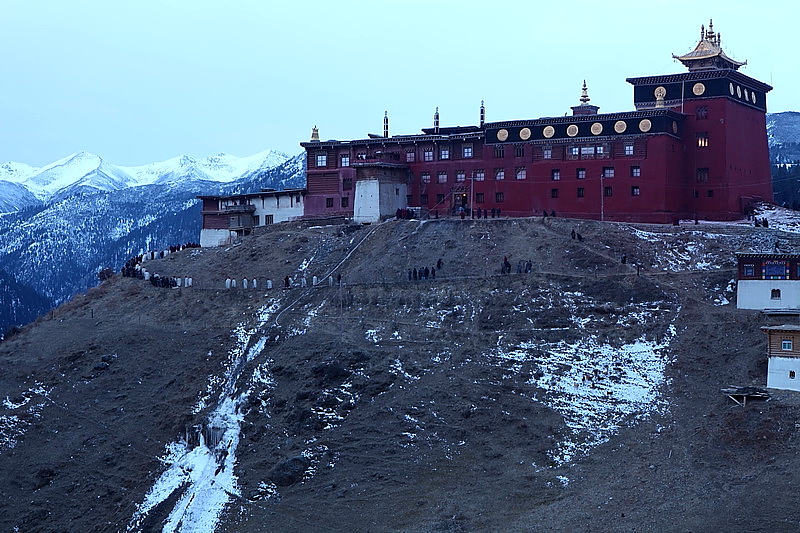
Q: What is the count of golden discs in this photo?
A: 14